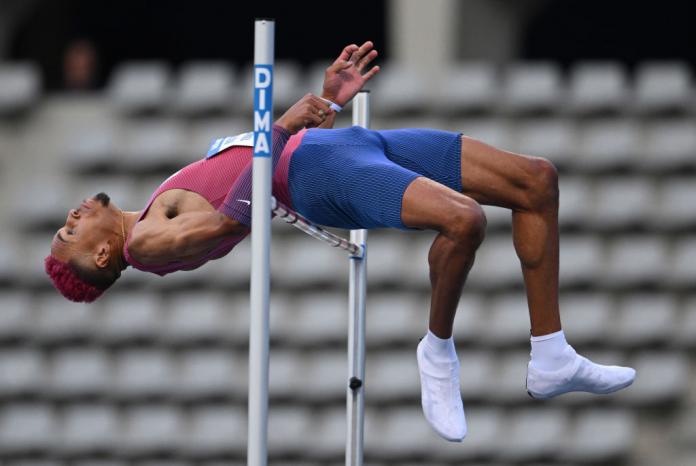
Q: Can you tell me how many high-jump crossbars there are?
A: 1